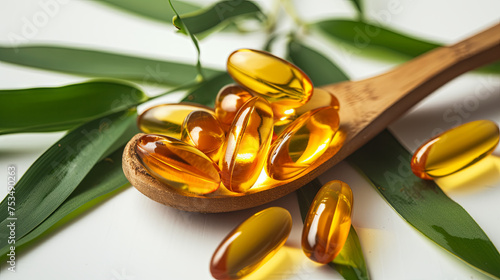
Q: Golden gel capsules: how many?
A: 11